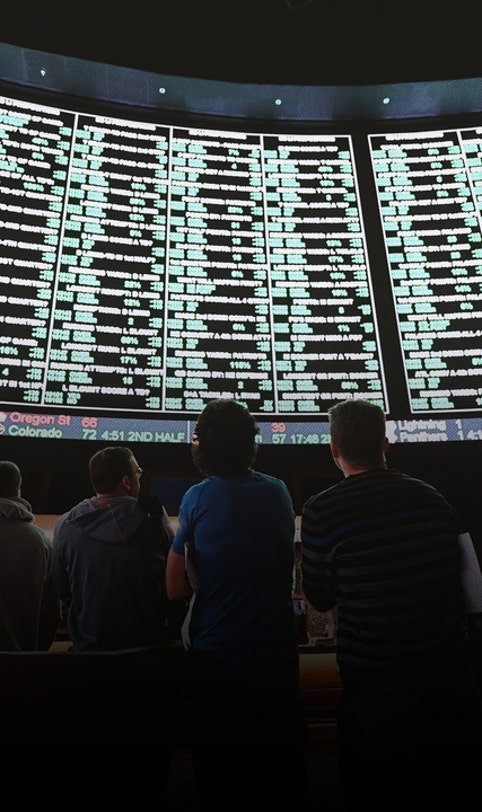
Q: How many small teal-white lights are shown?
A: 4